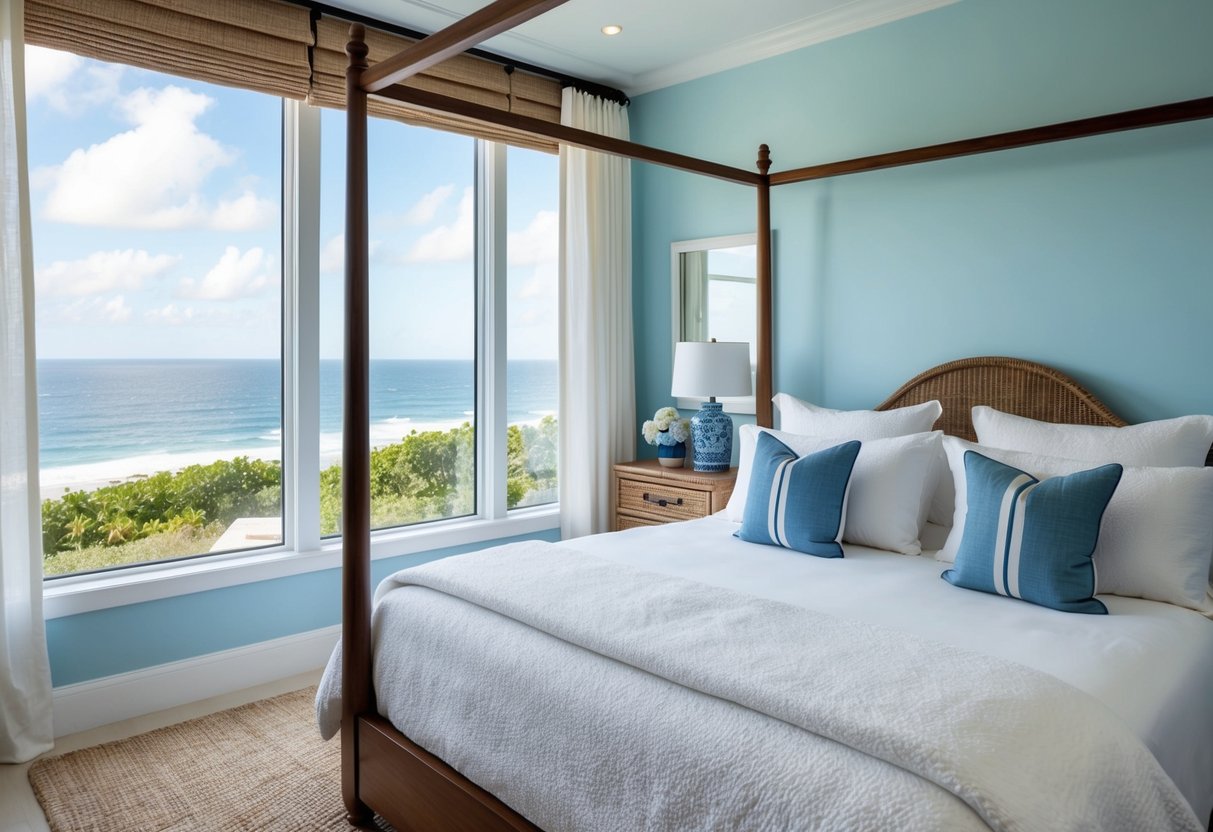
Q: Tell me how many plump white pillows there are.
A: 4